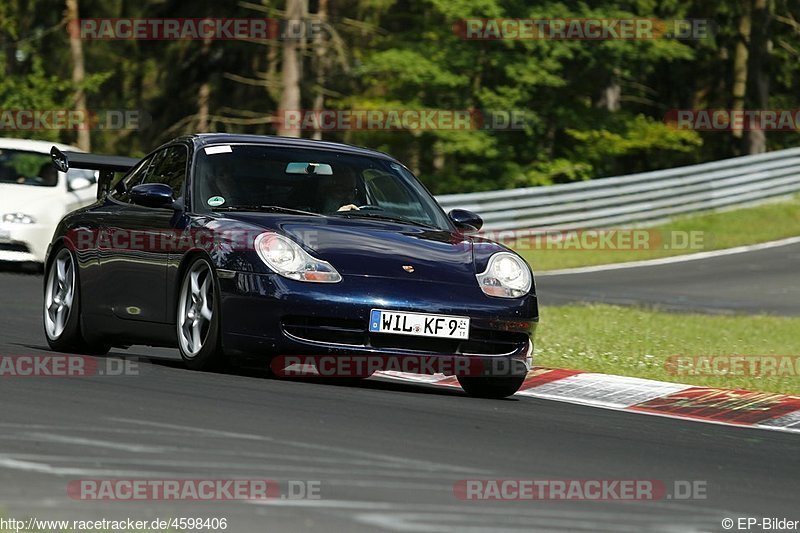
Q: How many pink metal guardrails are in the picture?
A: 0